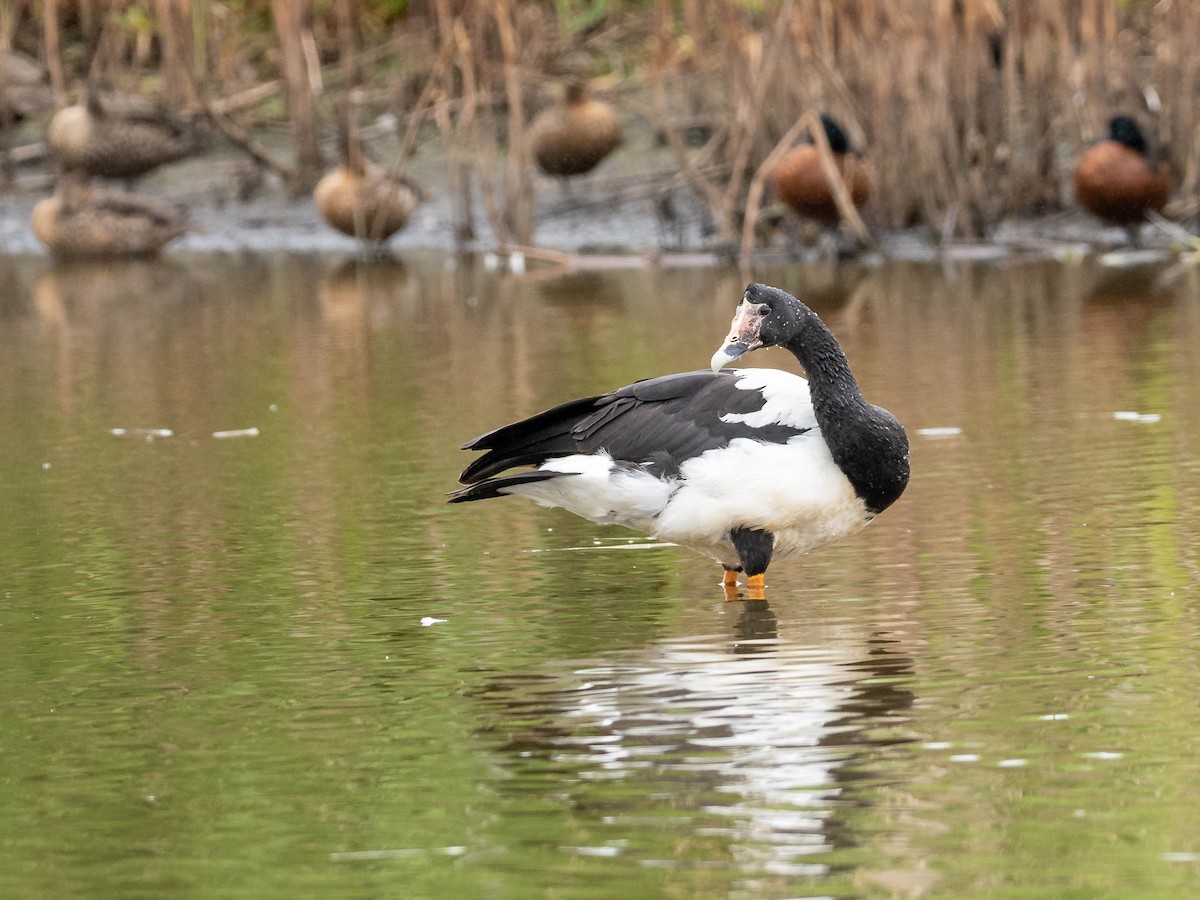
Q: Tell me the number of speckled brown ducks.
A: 4